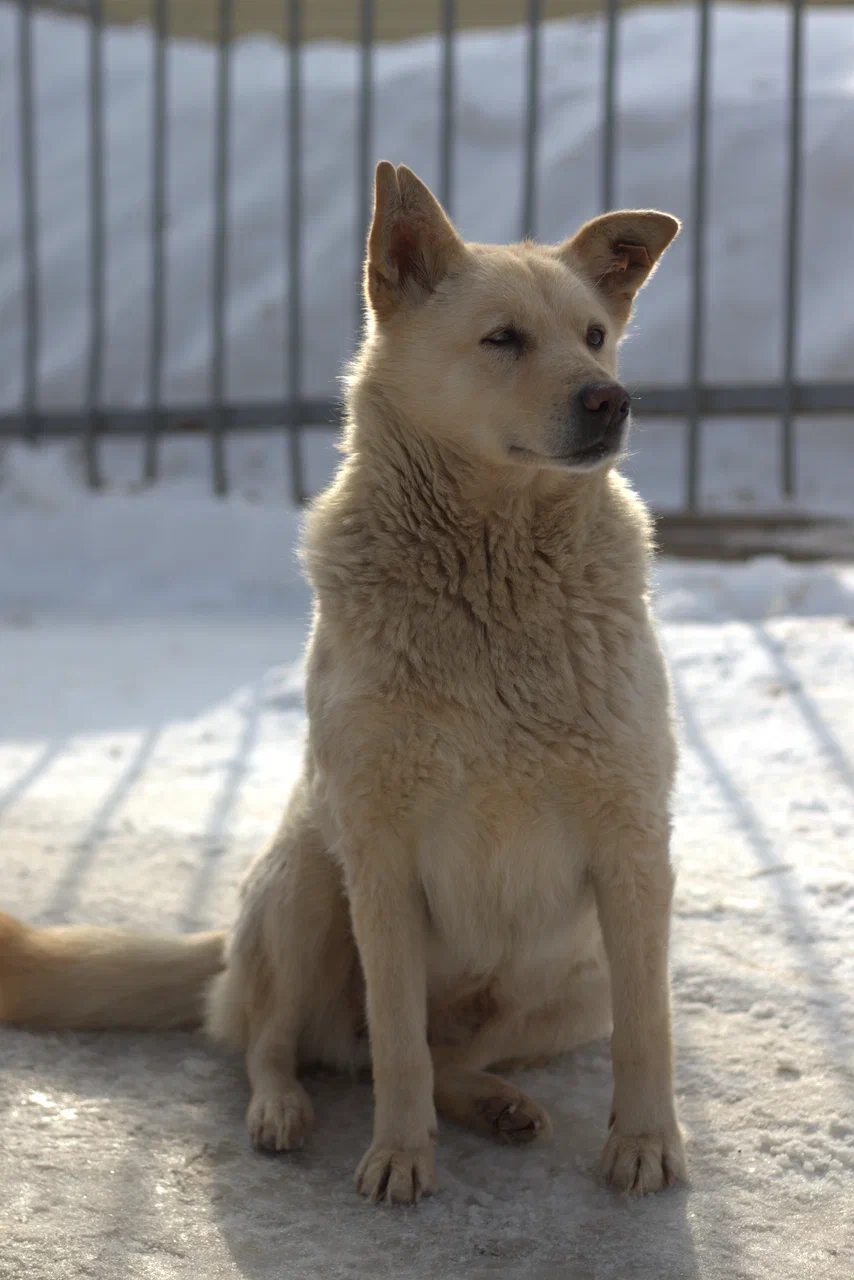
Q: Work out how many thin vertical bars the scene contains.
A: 11